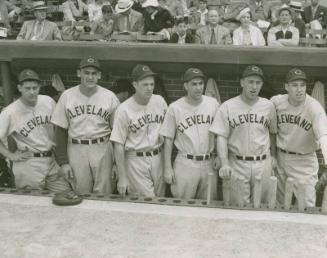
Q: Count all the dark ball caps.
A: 6